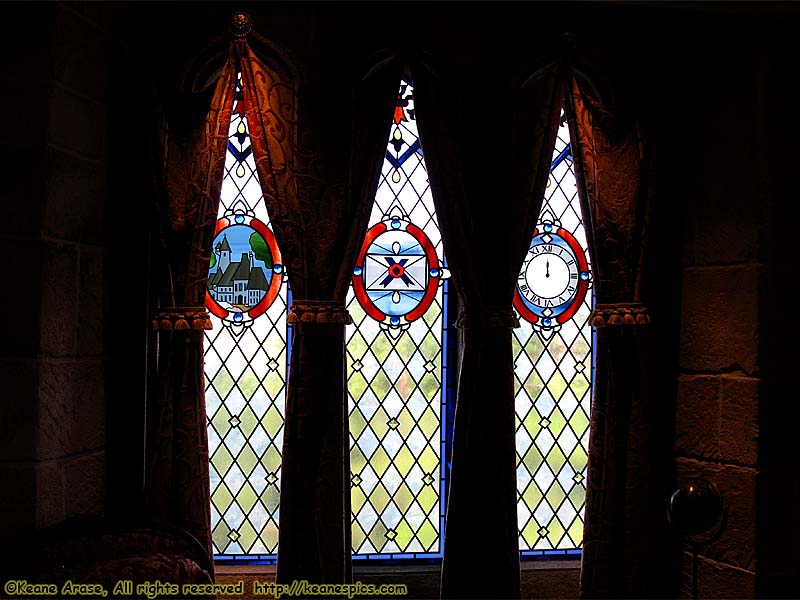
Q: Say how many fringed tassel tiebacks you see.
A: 4